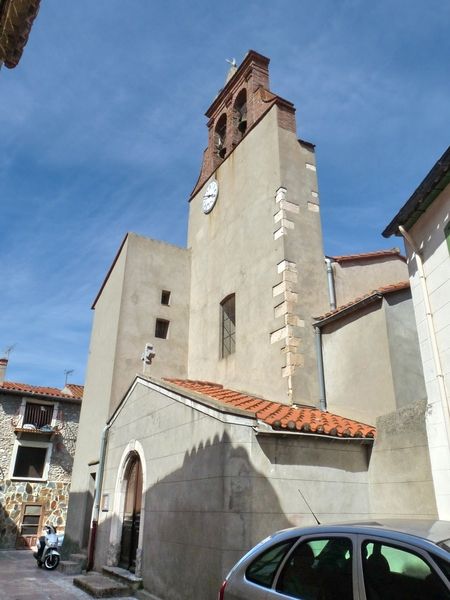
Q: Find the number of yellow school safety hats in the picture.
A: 0